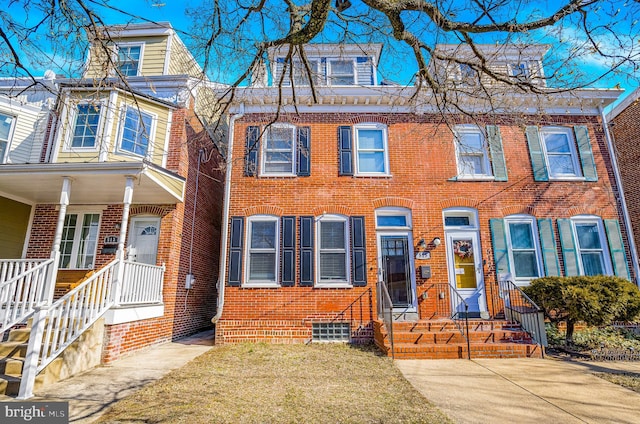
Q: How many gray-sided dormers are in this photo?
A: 2